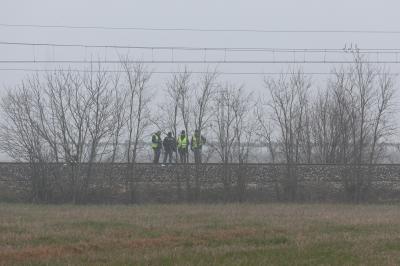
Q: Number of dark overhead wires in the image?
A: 4